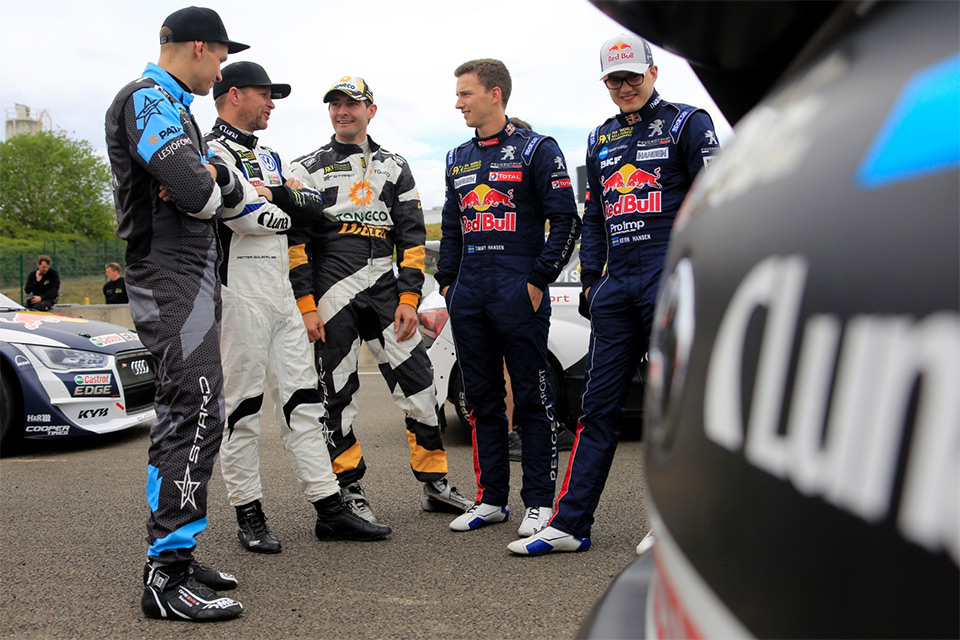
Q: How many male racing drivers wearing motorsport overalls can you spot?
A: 5